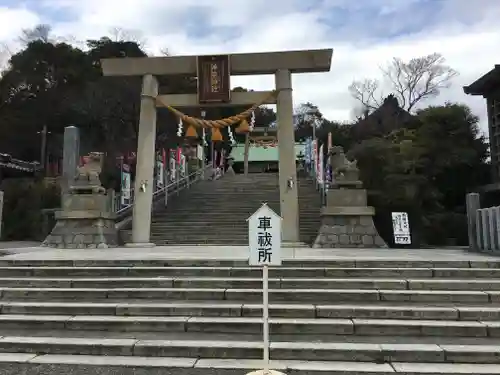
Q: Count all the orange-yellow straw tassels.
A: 3